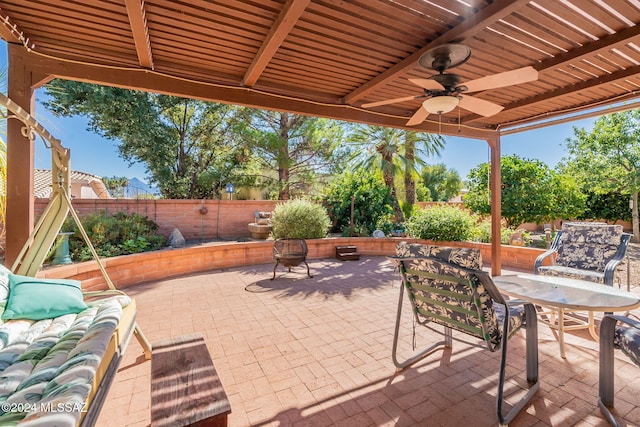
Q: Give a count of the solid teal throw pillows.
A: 1